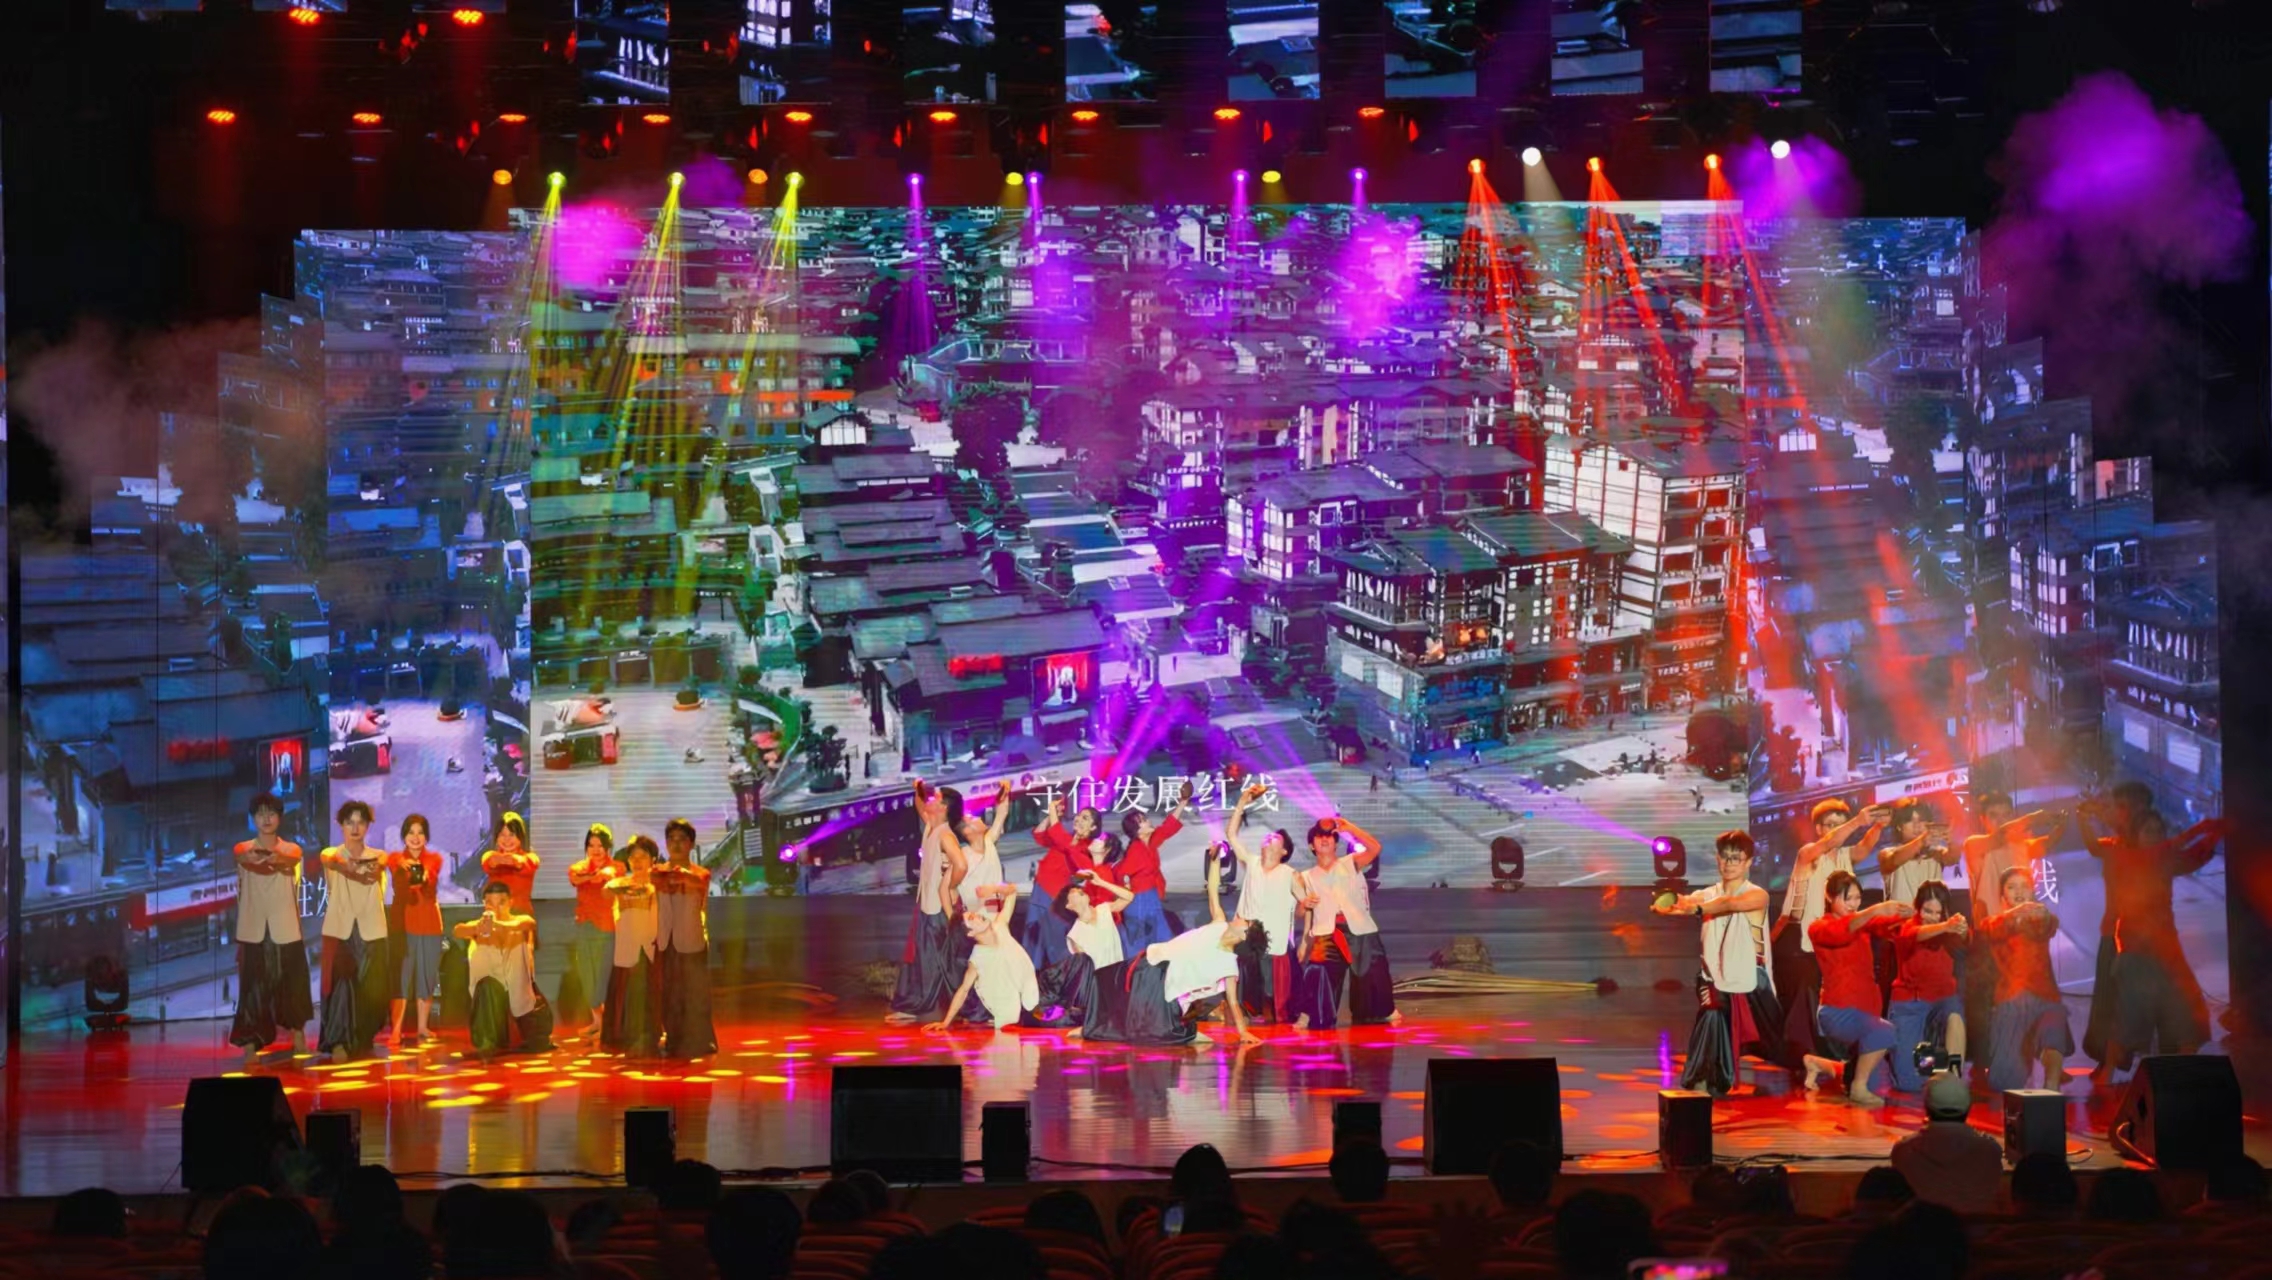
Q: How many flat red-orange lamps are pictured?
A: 11